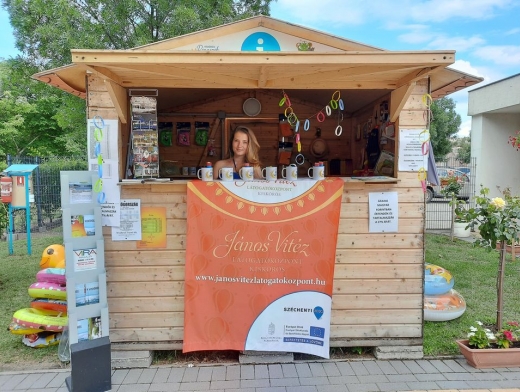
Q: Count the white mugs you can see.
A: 6